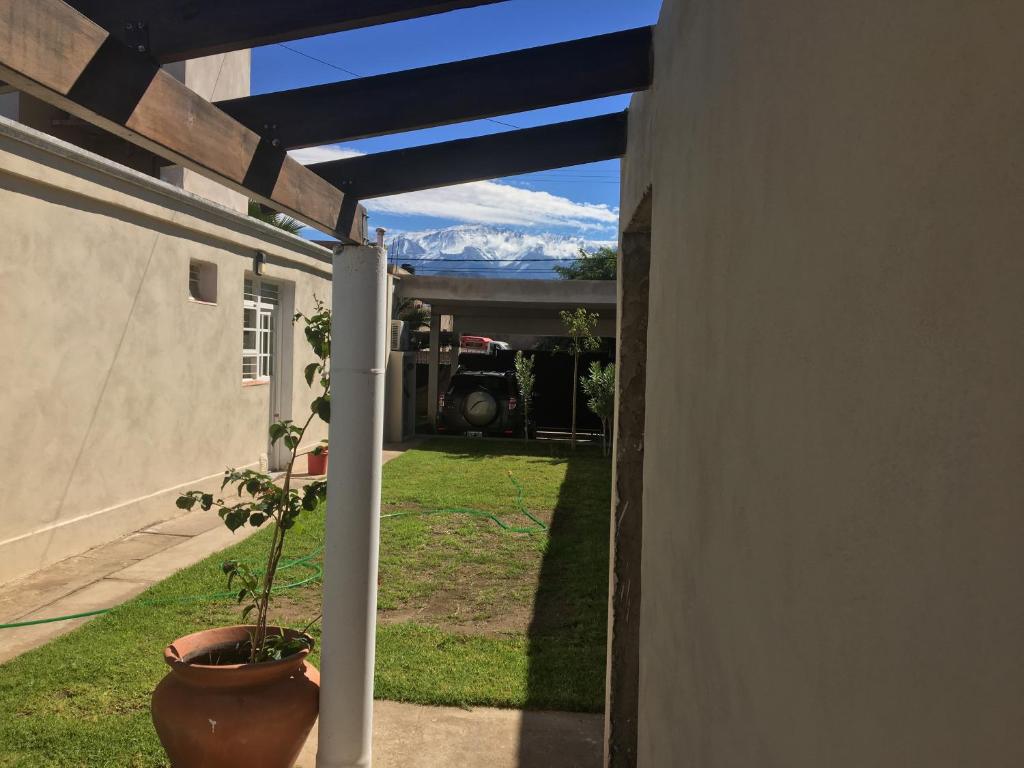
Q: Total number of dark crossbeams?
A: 3